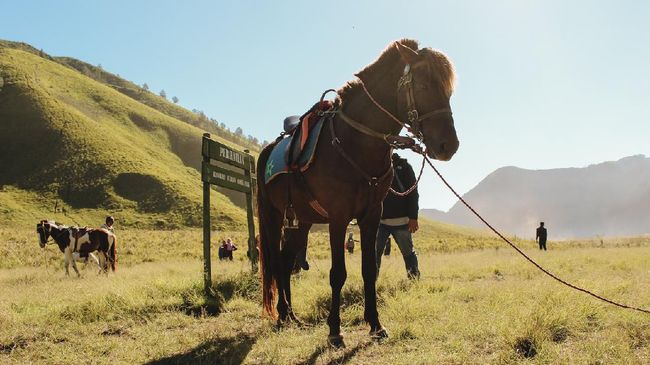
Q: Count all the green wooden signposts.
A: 1